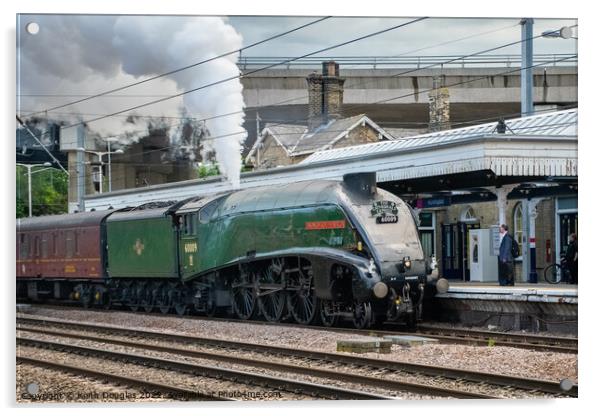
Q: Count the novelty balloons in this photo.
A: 0